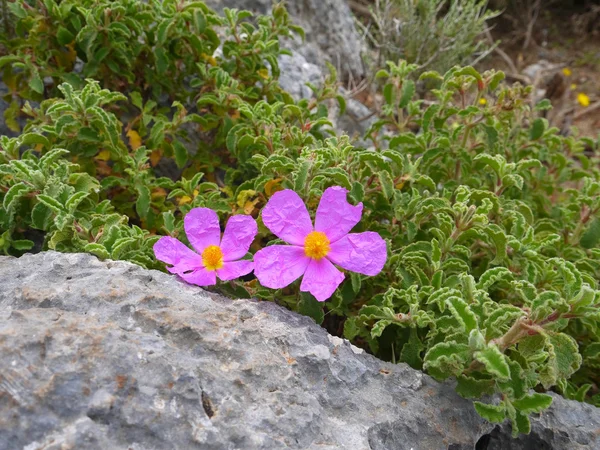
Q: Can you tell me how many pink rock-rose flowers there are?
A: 2